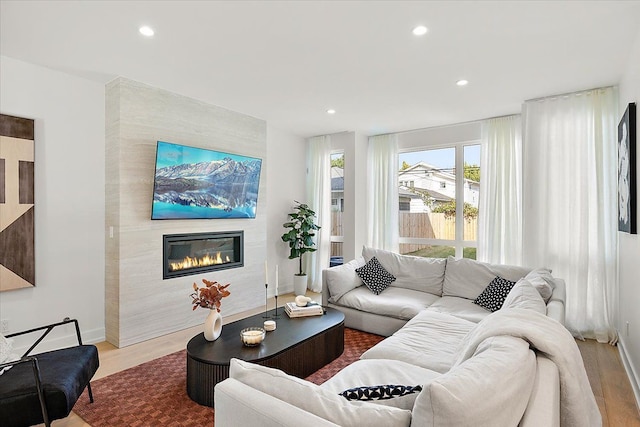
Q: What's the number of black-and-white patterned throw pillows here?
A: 3